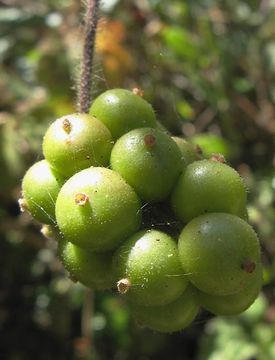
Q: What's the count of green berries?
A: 12